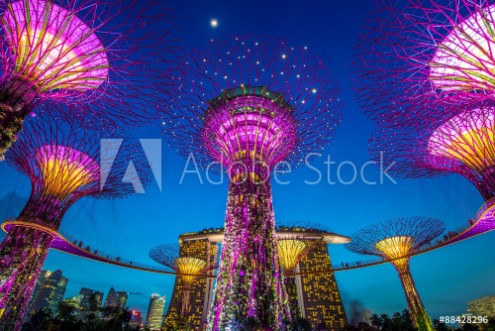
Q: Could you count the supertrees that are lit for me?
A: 8